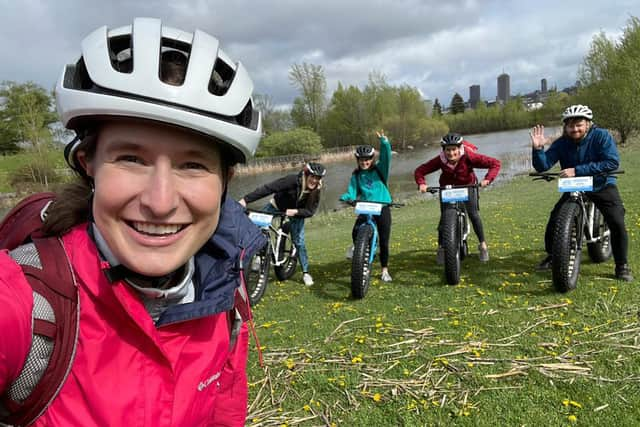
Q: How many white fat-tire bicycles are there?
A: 3